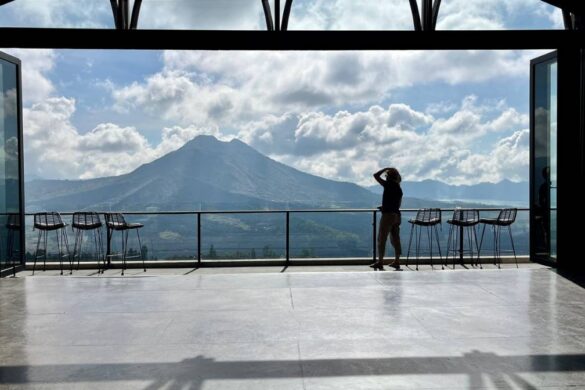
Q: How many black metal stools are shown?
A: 6